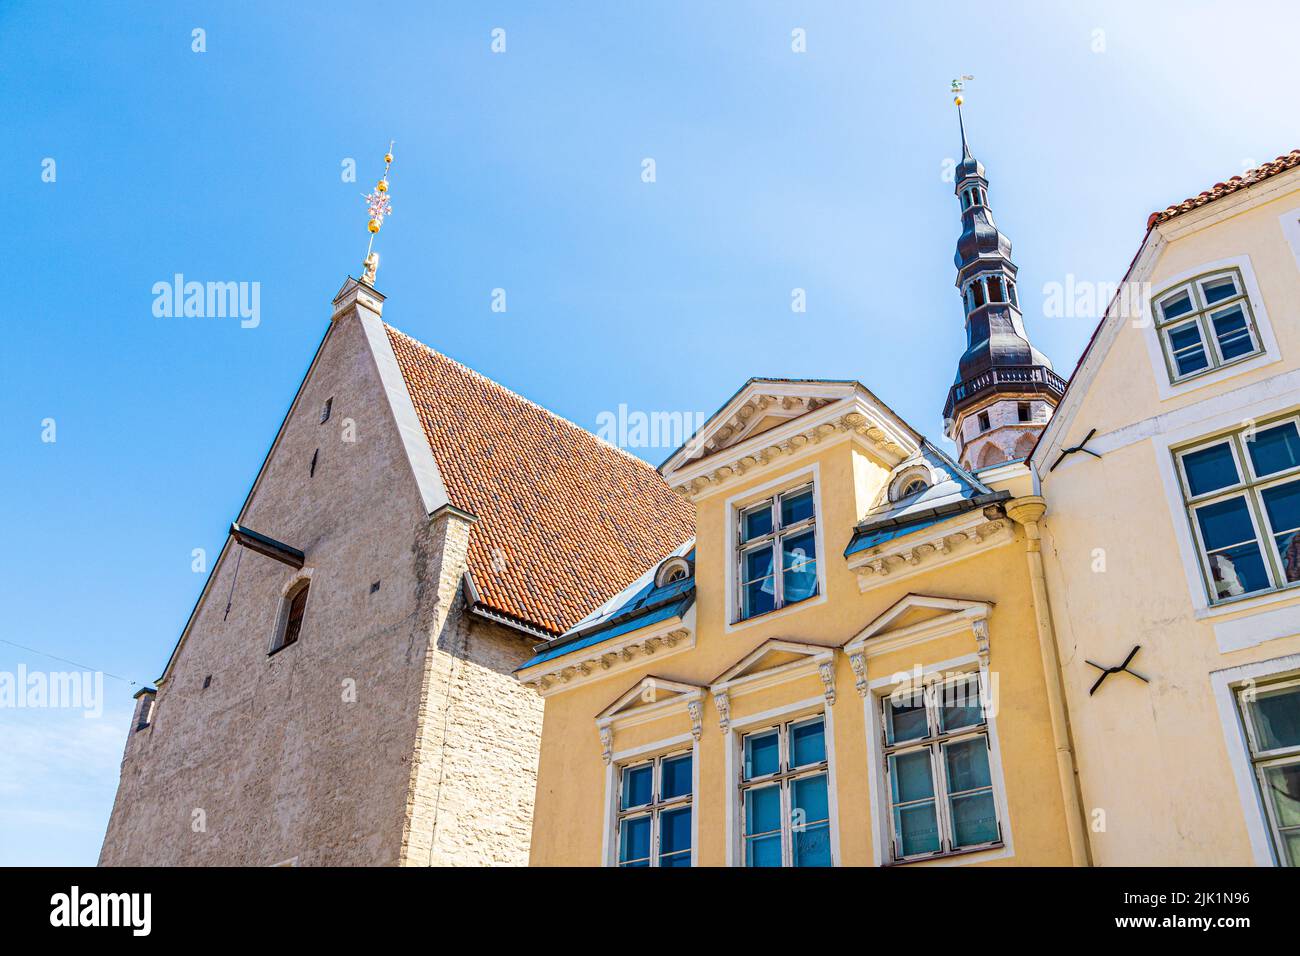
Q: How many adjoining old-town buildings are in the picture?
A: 3